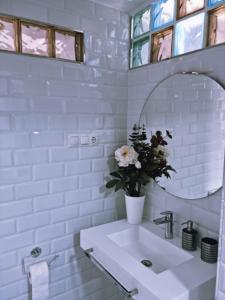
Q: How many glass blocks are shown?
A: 11